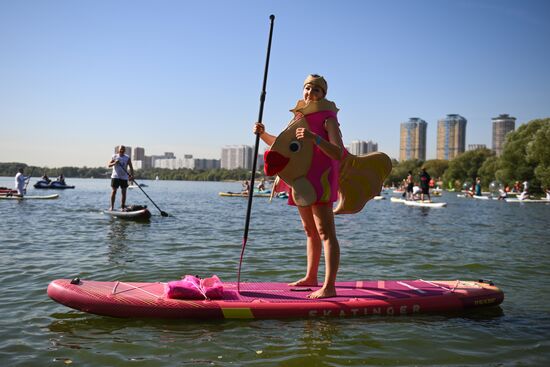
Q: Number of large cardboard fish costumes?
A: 1